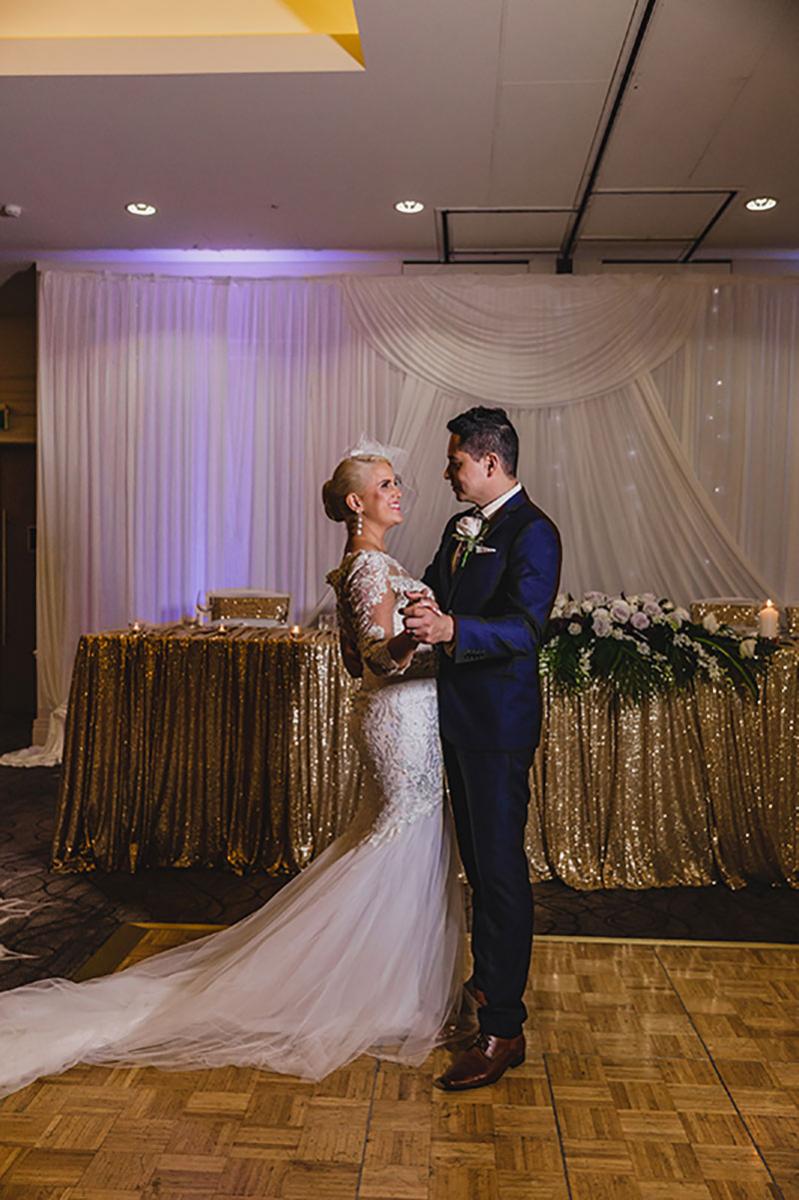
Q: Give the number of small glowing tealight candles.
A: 3